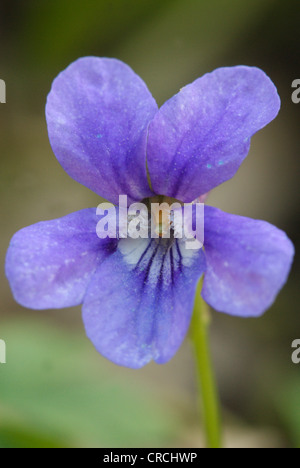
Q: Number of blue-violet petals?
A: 5